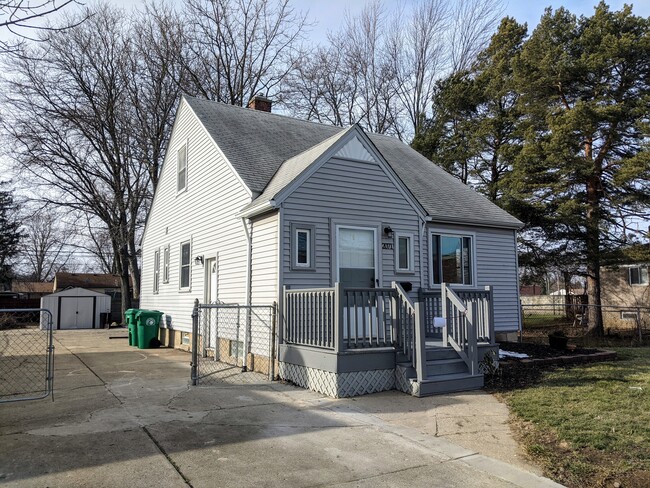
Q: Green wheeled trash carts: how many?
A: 2